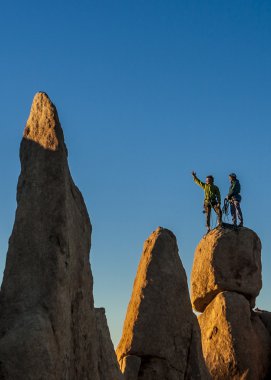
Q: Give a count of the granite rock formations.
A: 3